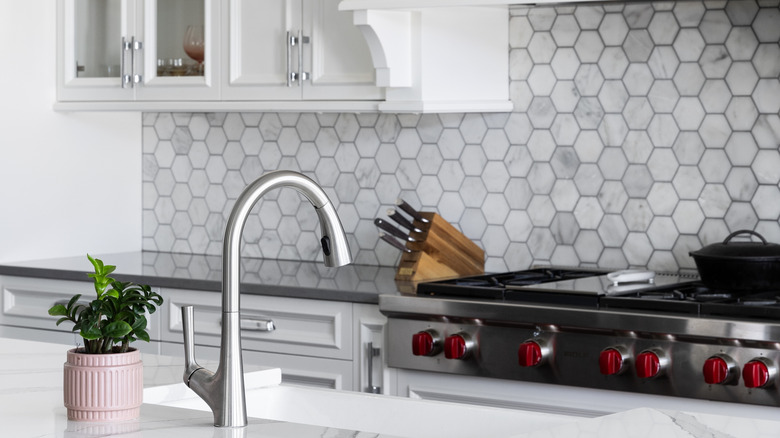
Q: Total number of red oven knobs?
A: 7